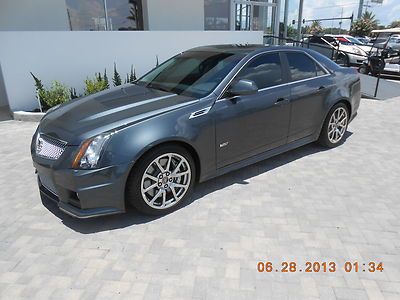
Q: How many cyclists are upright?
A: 0